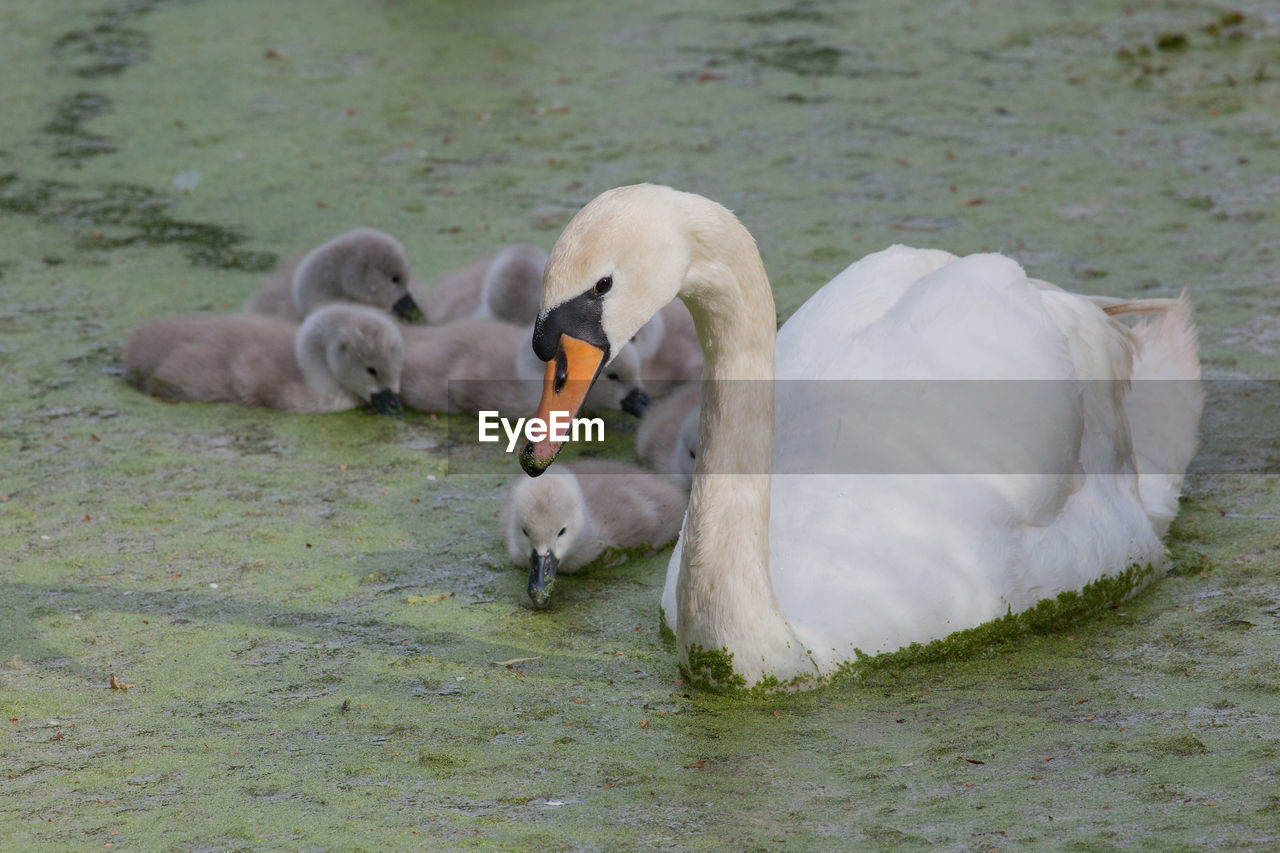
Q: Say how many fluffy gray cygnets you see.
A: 7